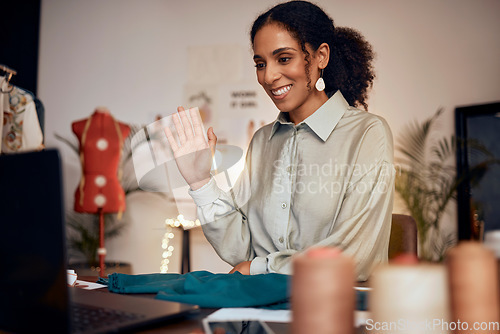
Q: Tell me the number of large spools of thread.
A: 3